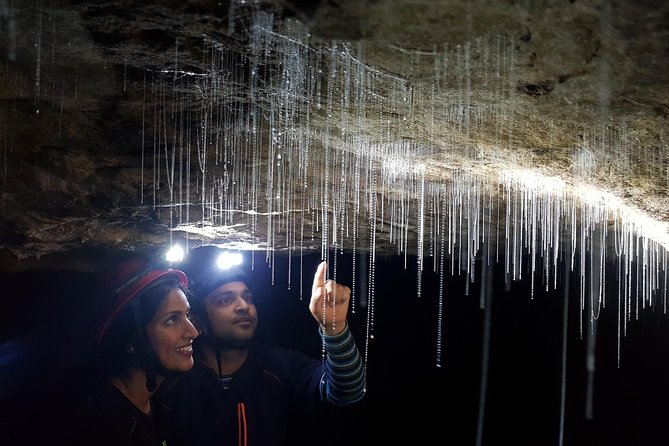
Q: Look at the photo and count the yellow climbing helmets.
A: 0